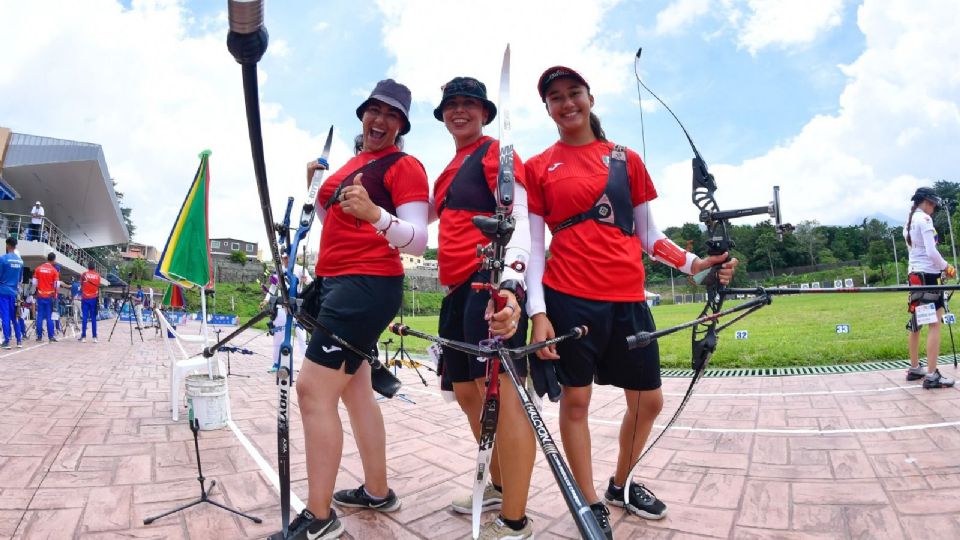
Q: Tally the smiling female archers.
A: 3